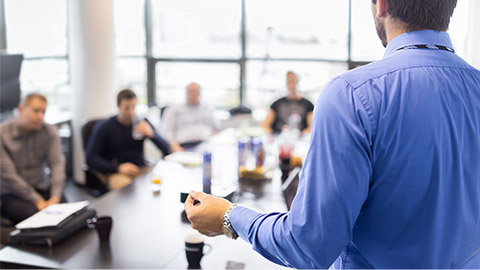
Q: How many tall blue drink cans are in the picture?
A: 3